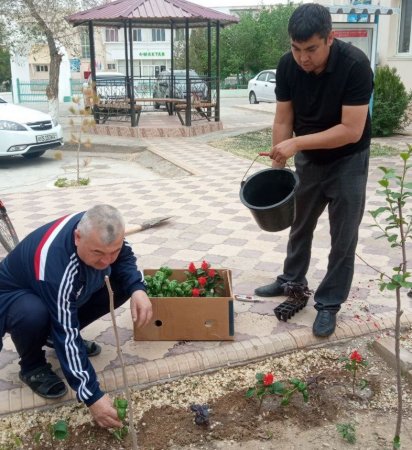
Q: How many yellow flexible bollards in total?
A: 0